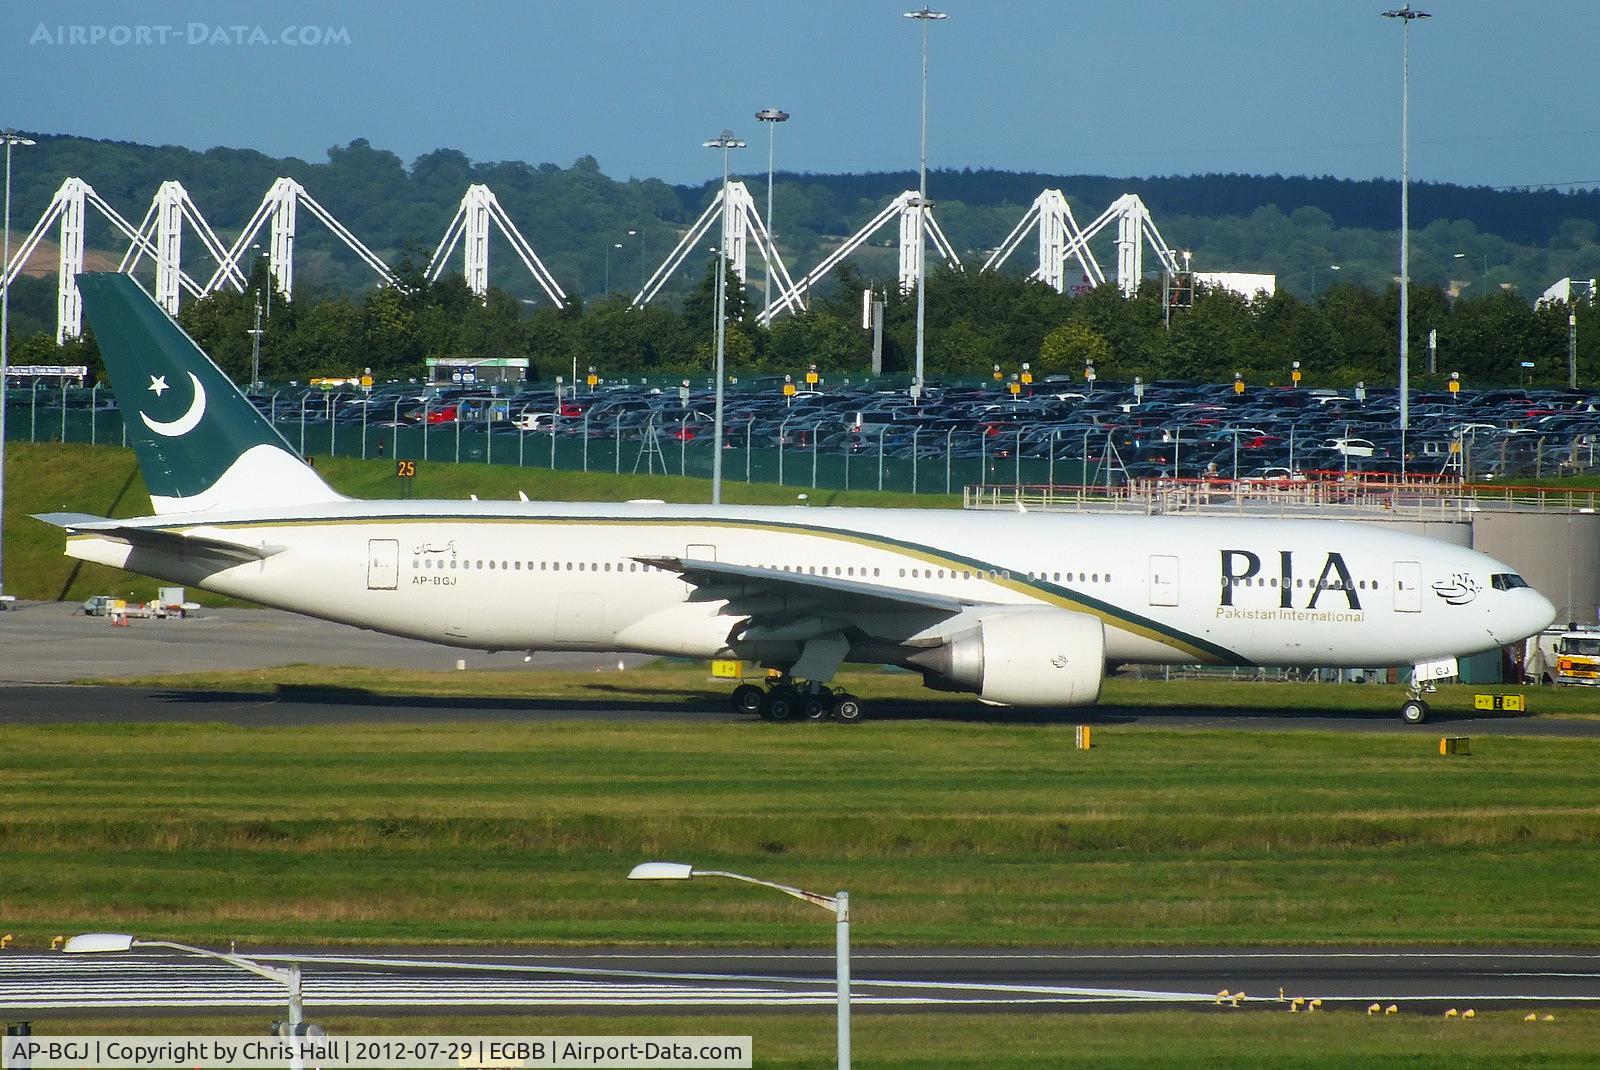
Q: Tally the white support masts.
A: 8